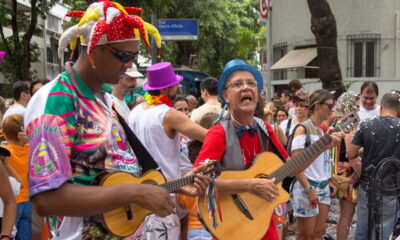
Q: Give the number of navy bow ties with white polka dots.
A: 1